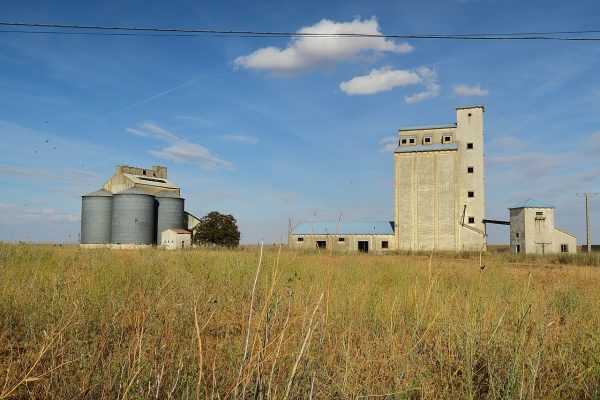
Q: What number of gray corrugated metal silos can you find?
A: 3